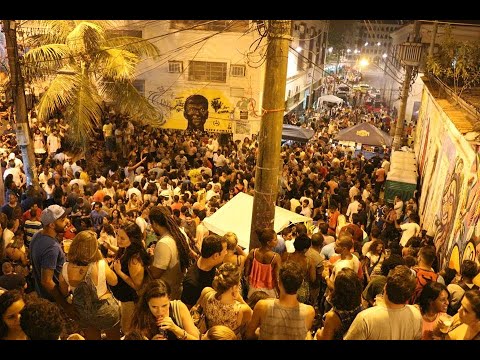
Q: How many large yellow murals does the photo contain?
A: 1